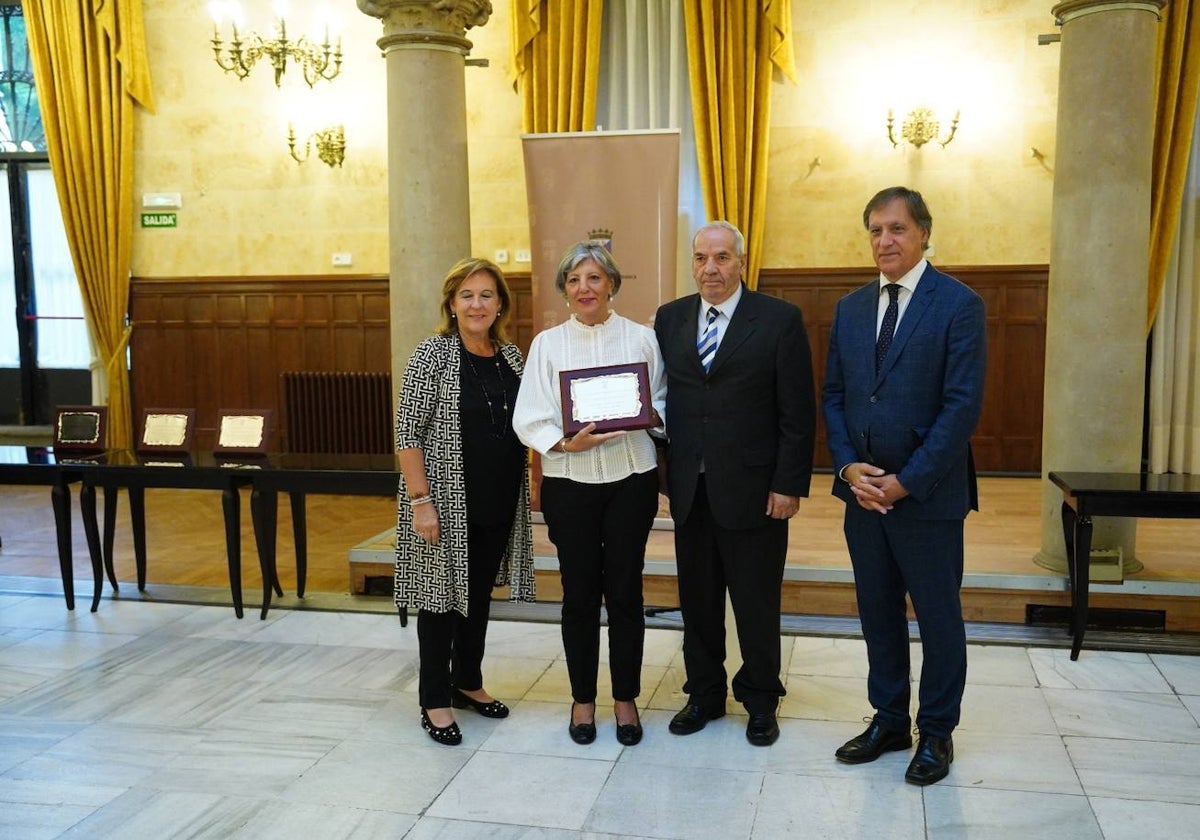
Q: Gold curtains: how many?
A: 4